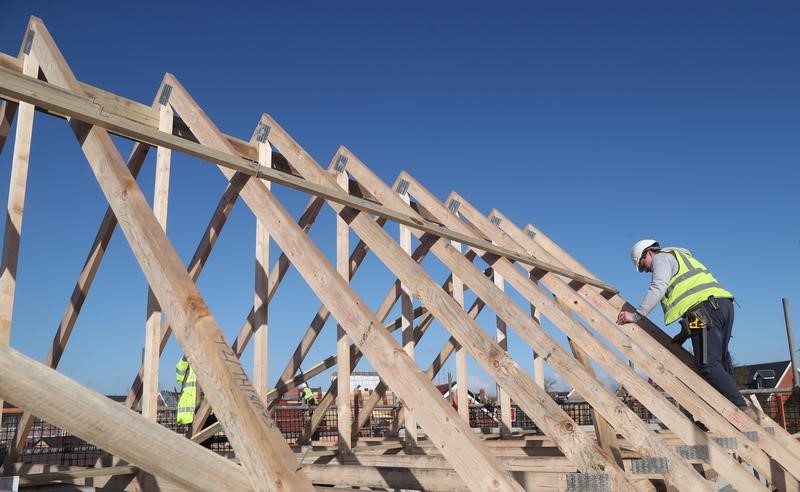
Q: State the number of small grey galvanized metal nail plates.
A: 14